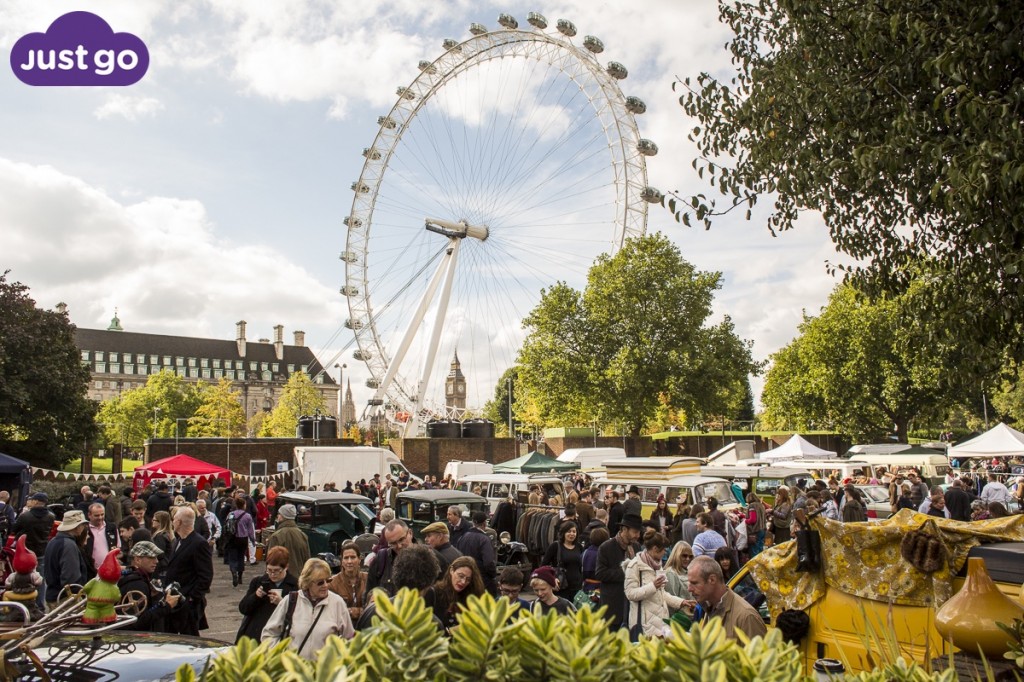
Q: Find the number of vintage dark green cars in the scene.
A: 2